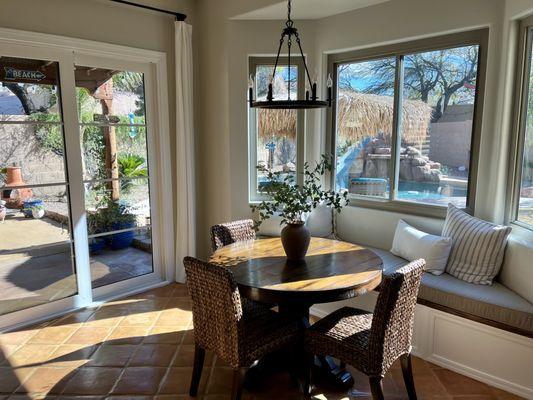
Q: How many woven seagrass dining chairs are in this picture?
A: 3